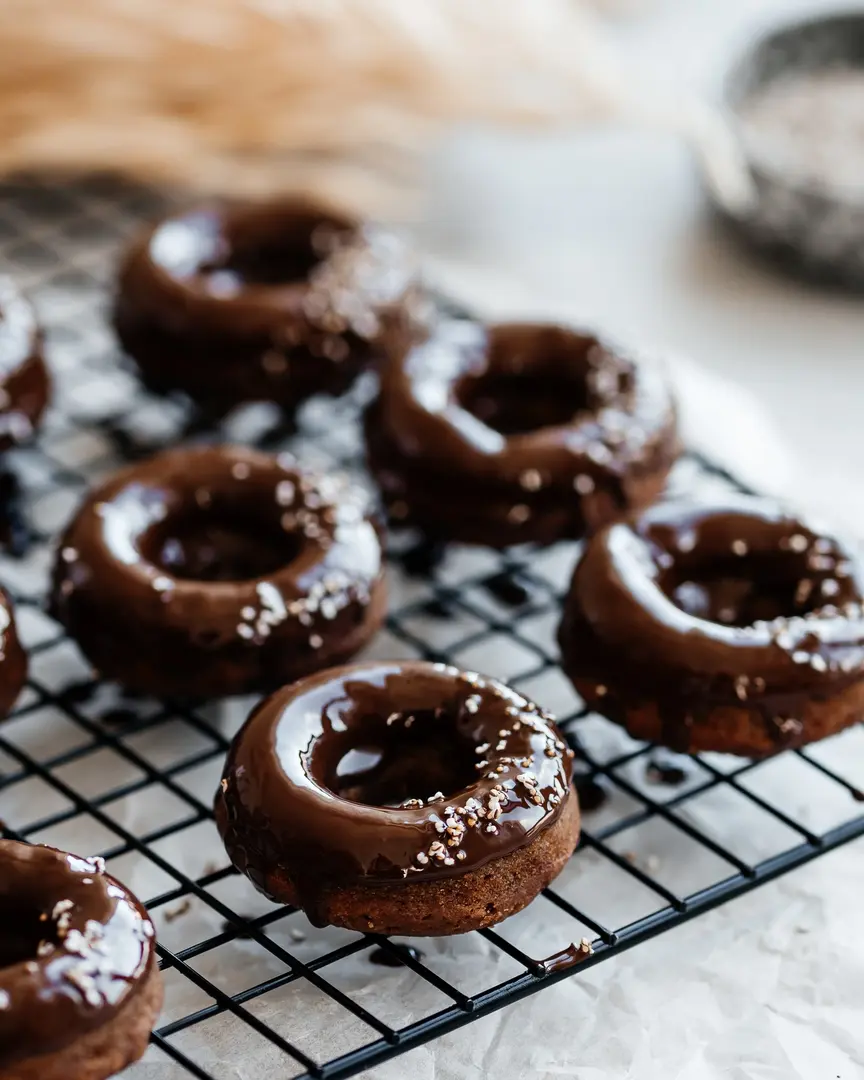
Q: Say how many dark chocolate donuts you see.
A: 8